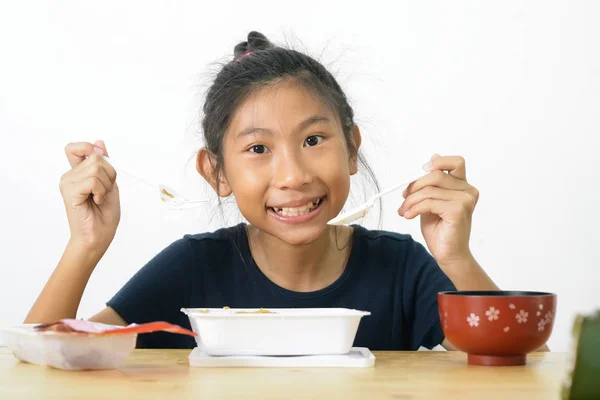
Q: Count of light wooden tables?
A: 1